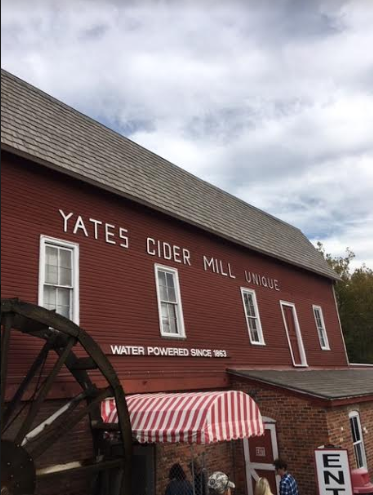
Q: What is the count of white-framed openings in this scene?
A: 7